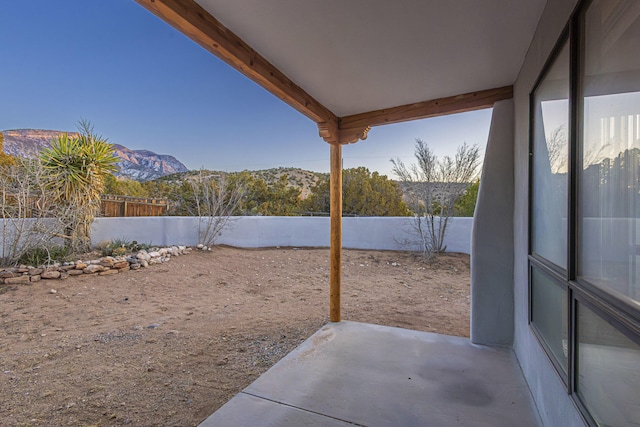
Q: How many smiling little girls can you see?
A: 0